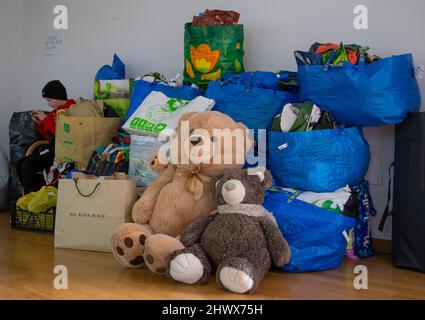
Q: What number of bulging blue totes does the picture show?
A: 5